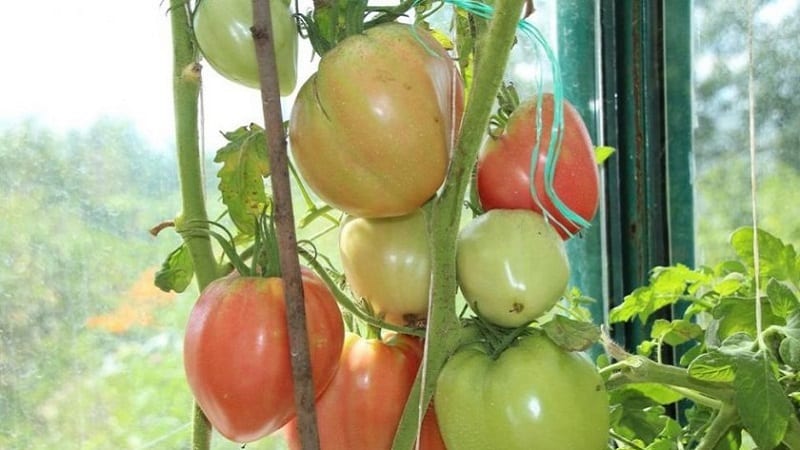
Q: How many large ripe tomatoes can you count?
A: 3